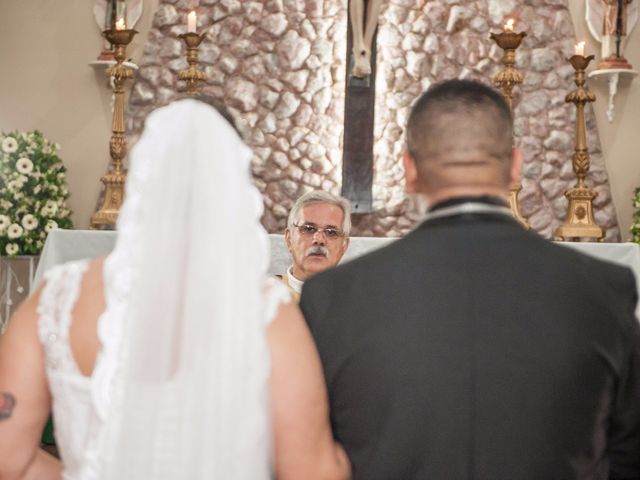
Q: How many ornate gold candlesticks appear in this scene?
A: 4